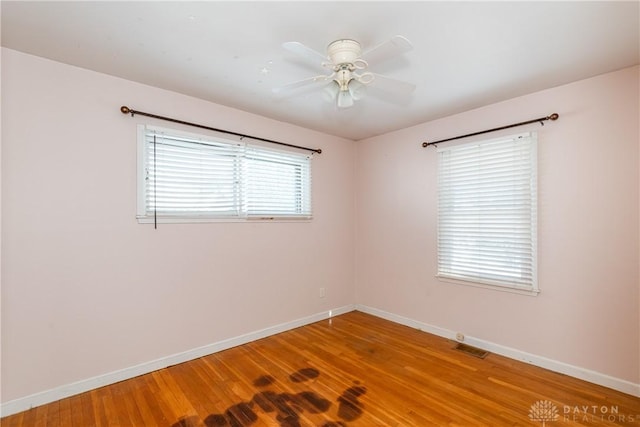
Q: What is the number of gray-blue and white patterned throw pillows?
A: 0